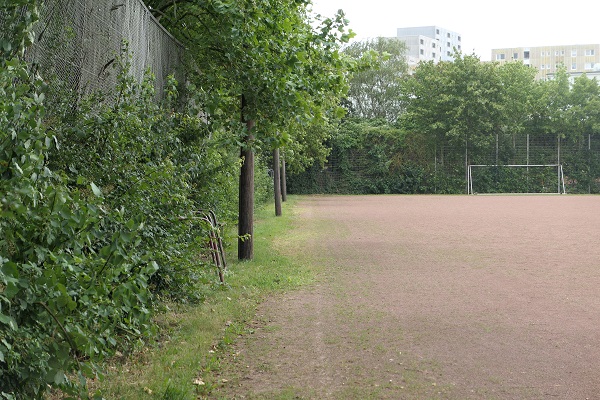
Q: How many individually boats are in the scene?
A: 0